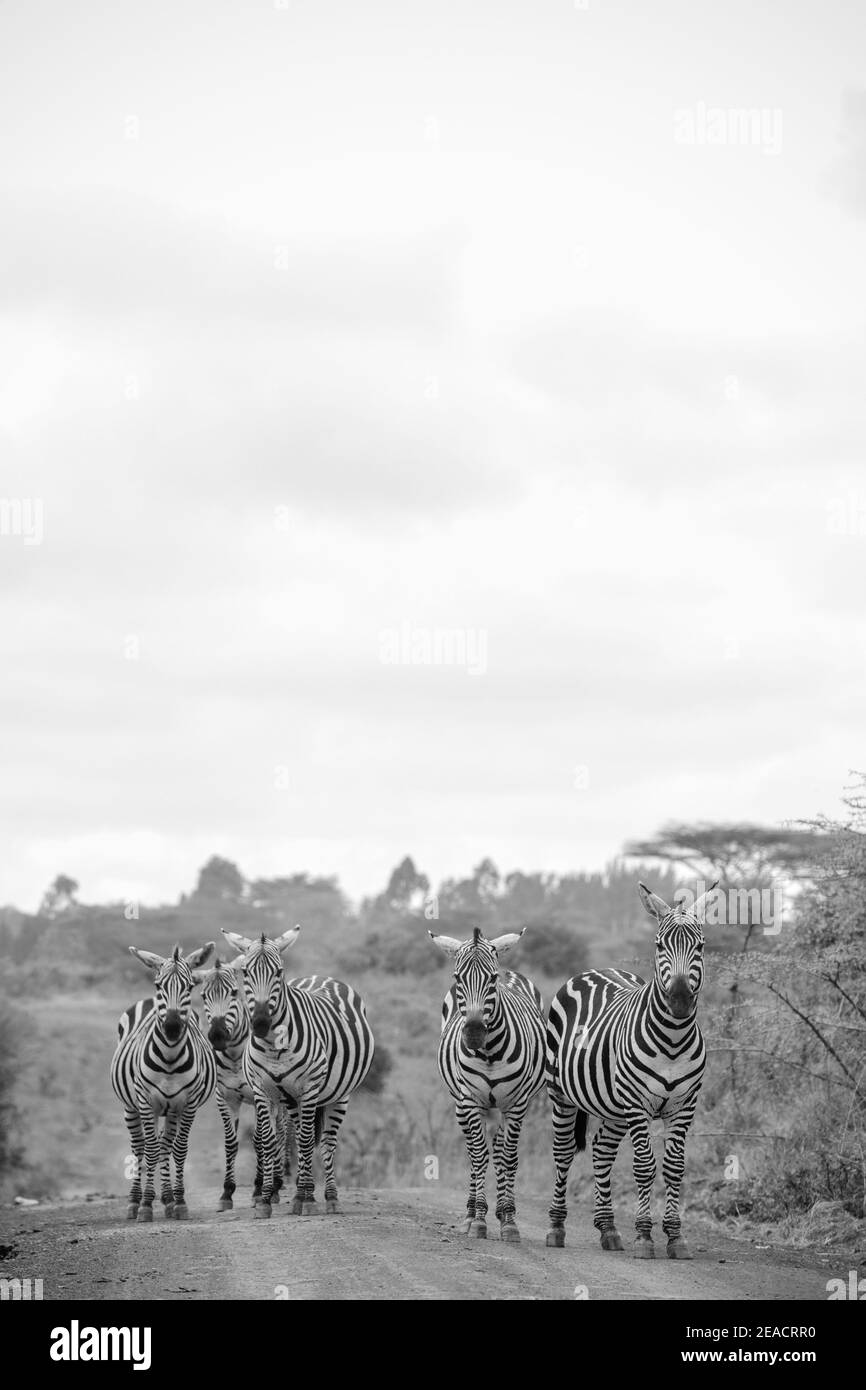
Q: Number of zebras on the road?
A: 5